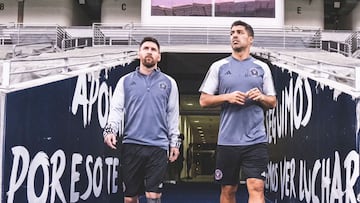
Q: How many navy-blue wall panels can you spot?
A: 2